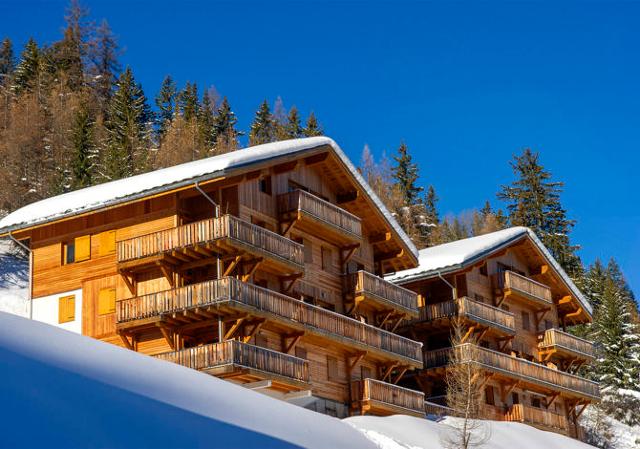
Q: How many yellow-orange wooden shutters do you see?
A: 4